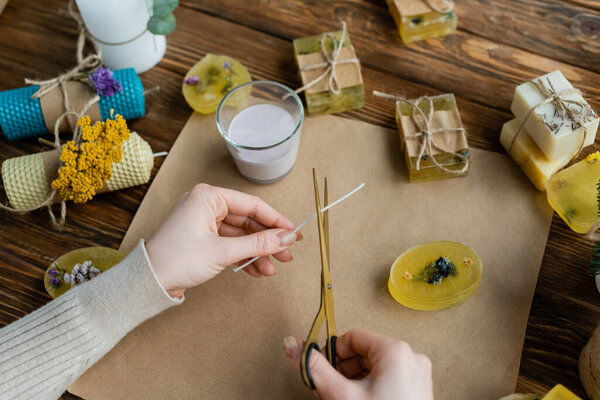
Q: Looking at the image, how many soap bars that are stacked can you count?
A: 2